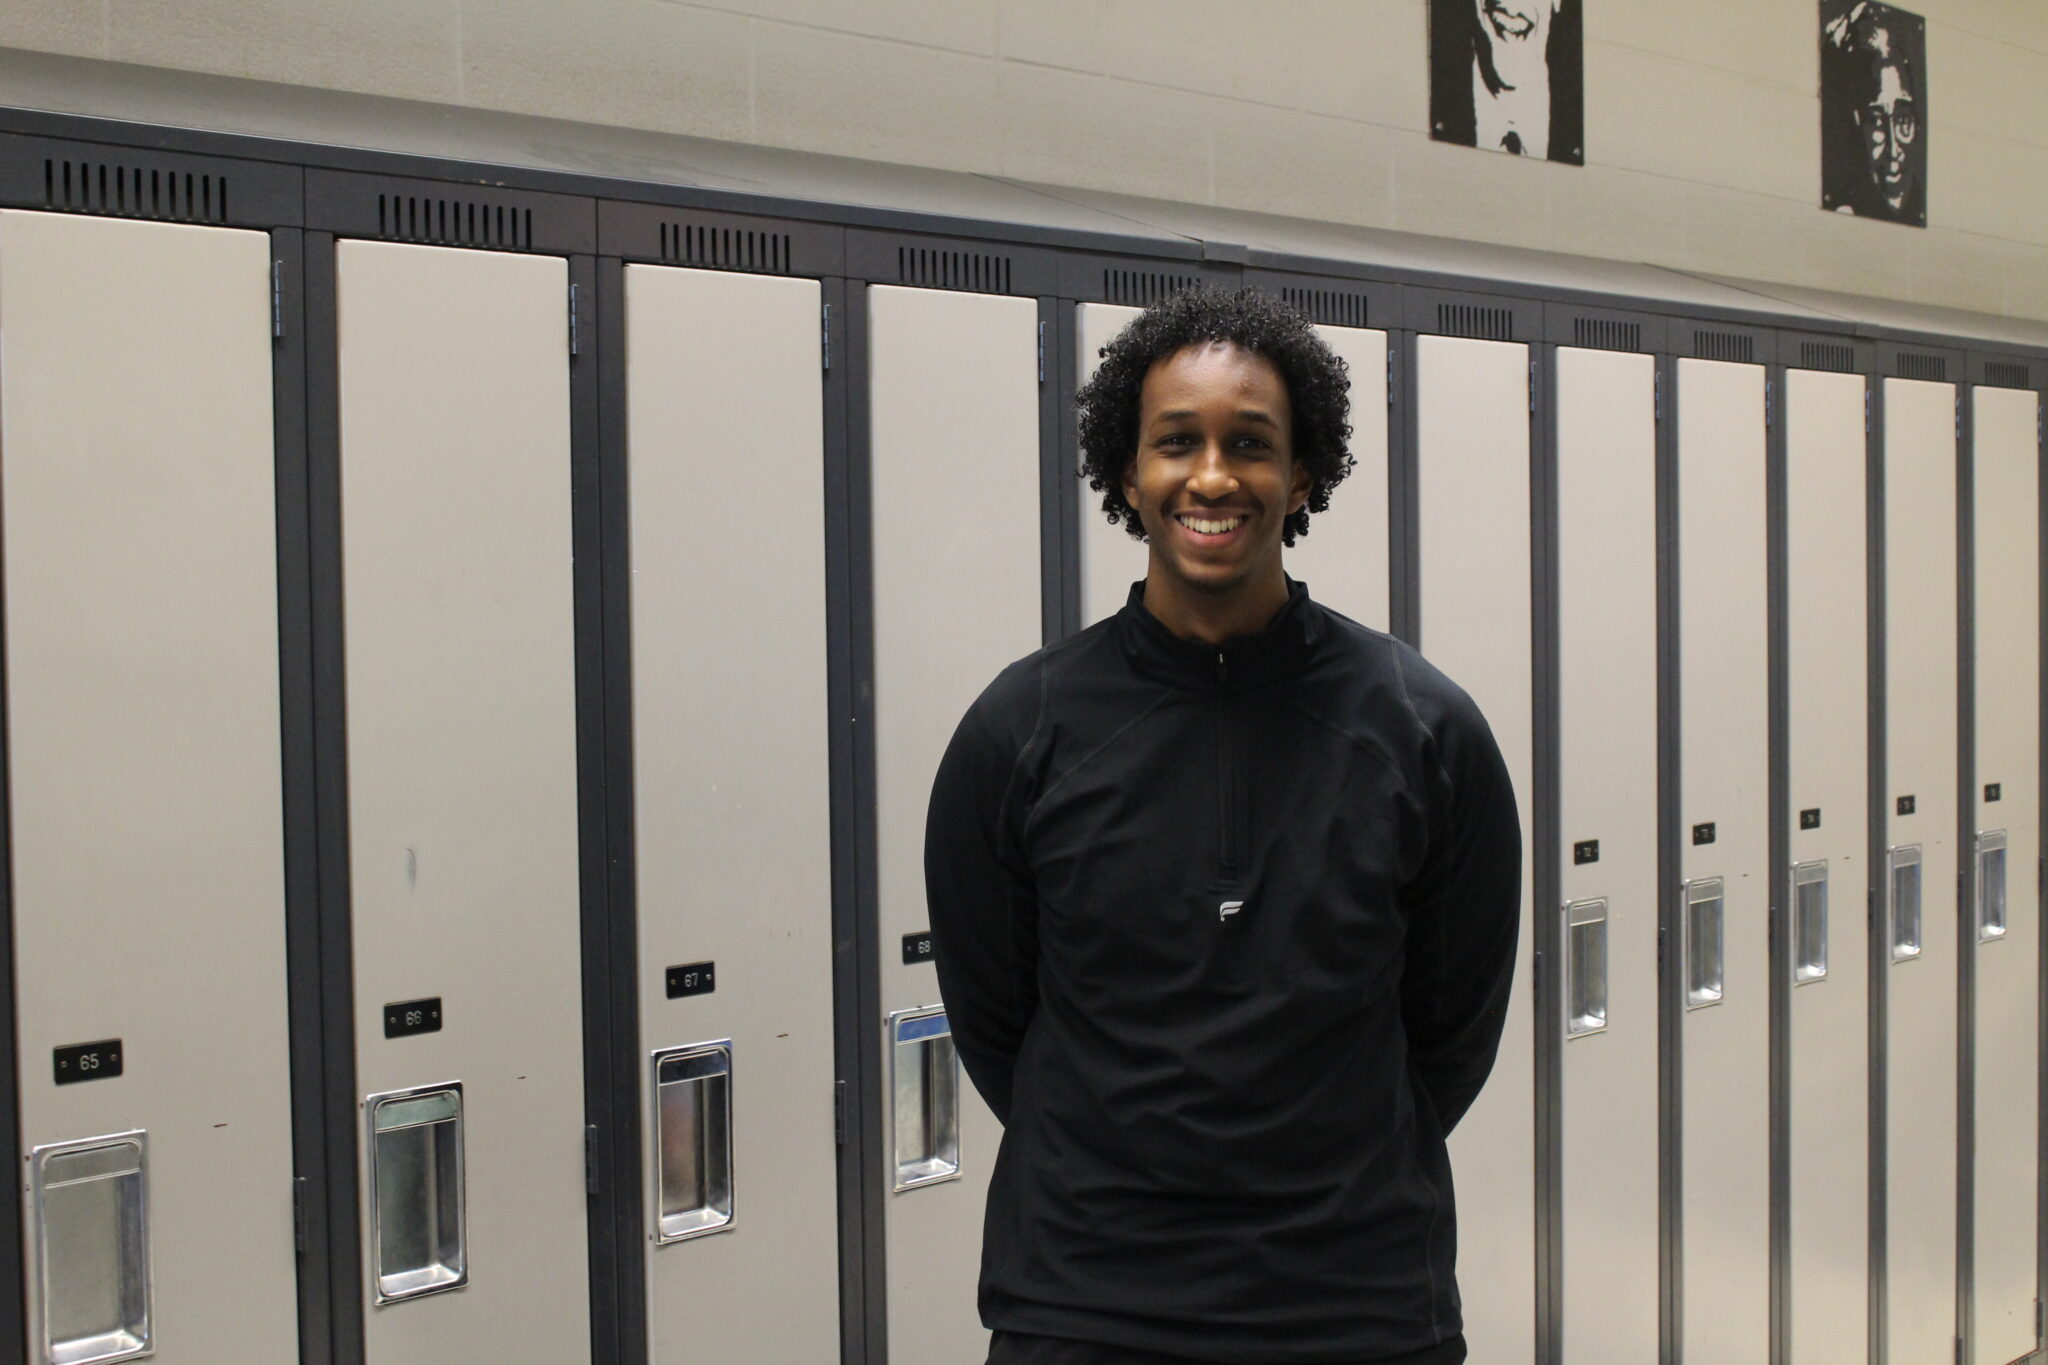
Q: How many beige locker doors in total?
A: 12